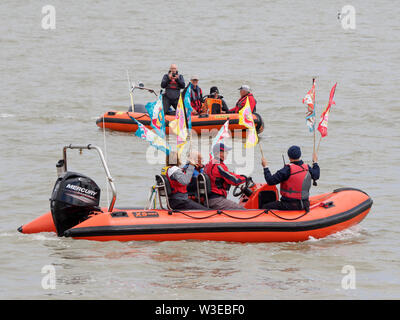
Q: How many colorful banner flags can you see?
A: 8